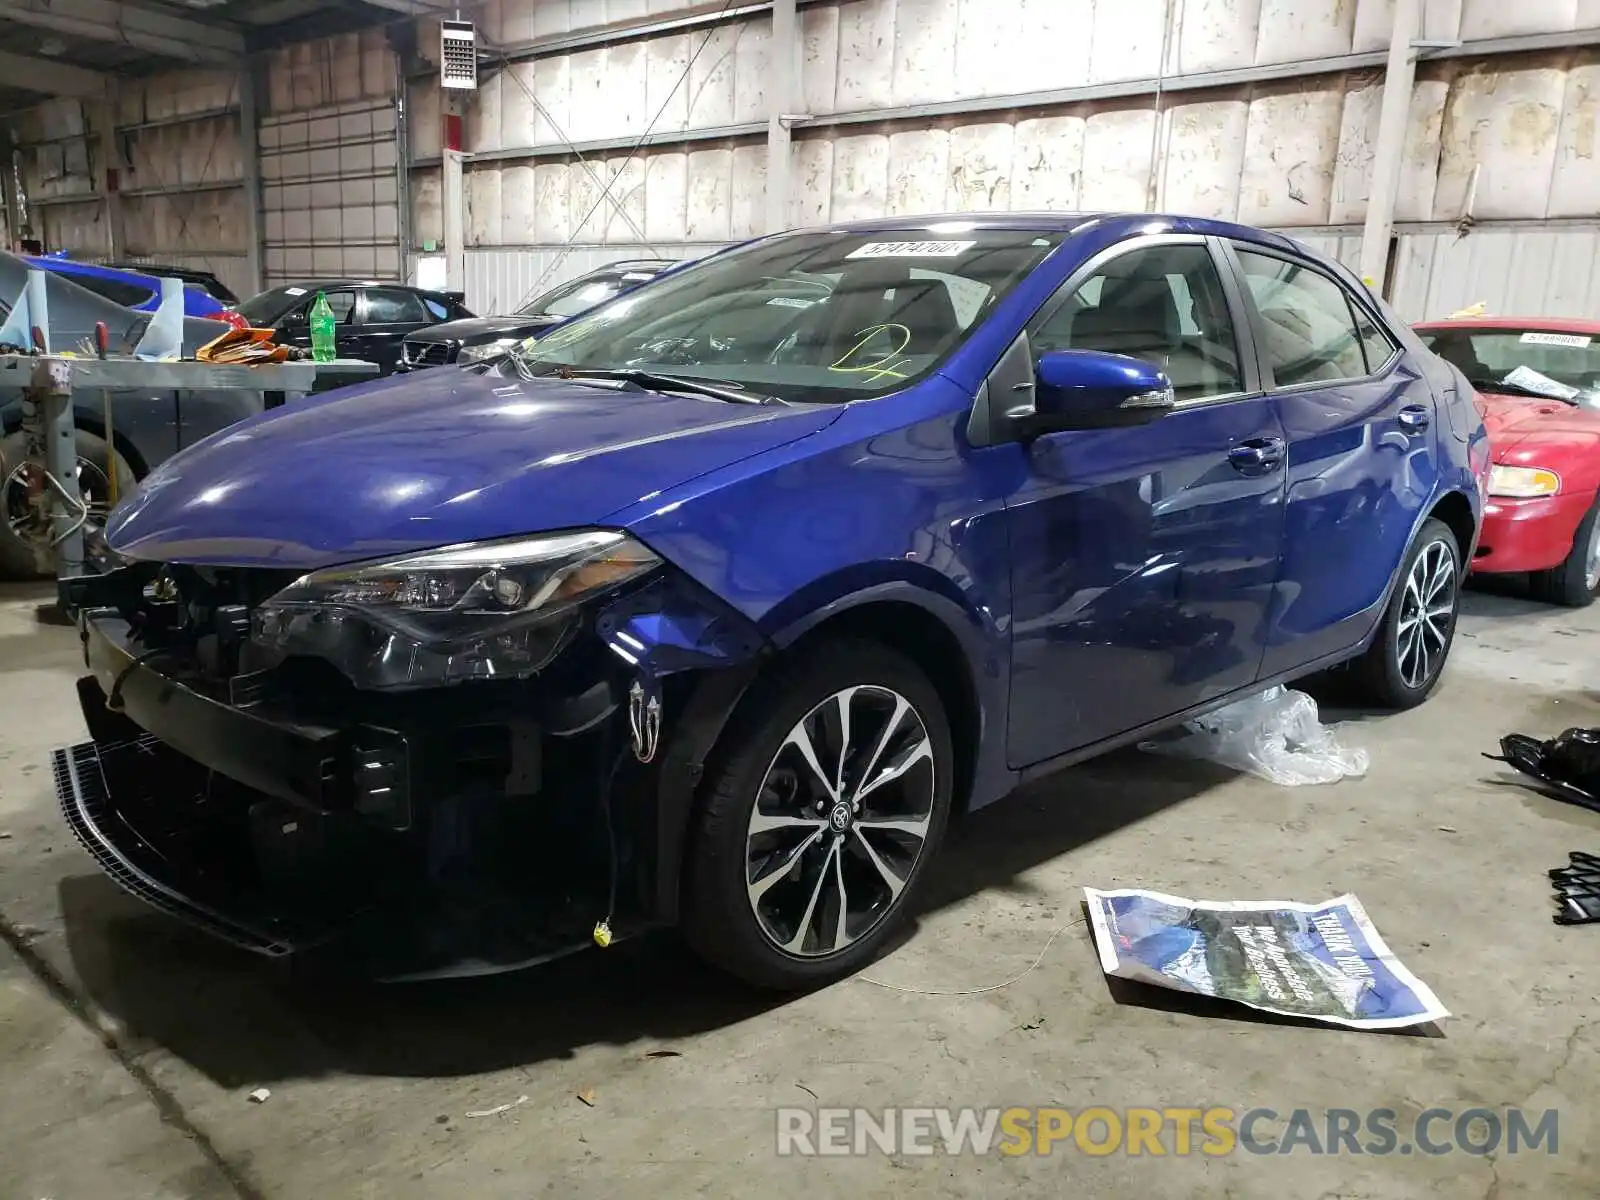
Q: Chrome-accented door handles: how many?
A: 2